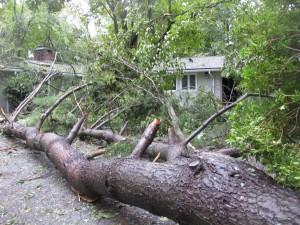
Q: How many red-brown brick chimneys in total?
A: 1